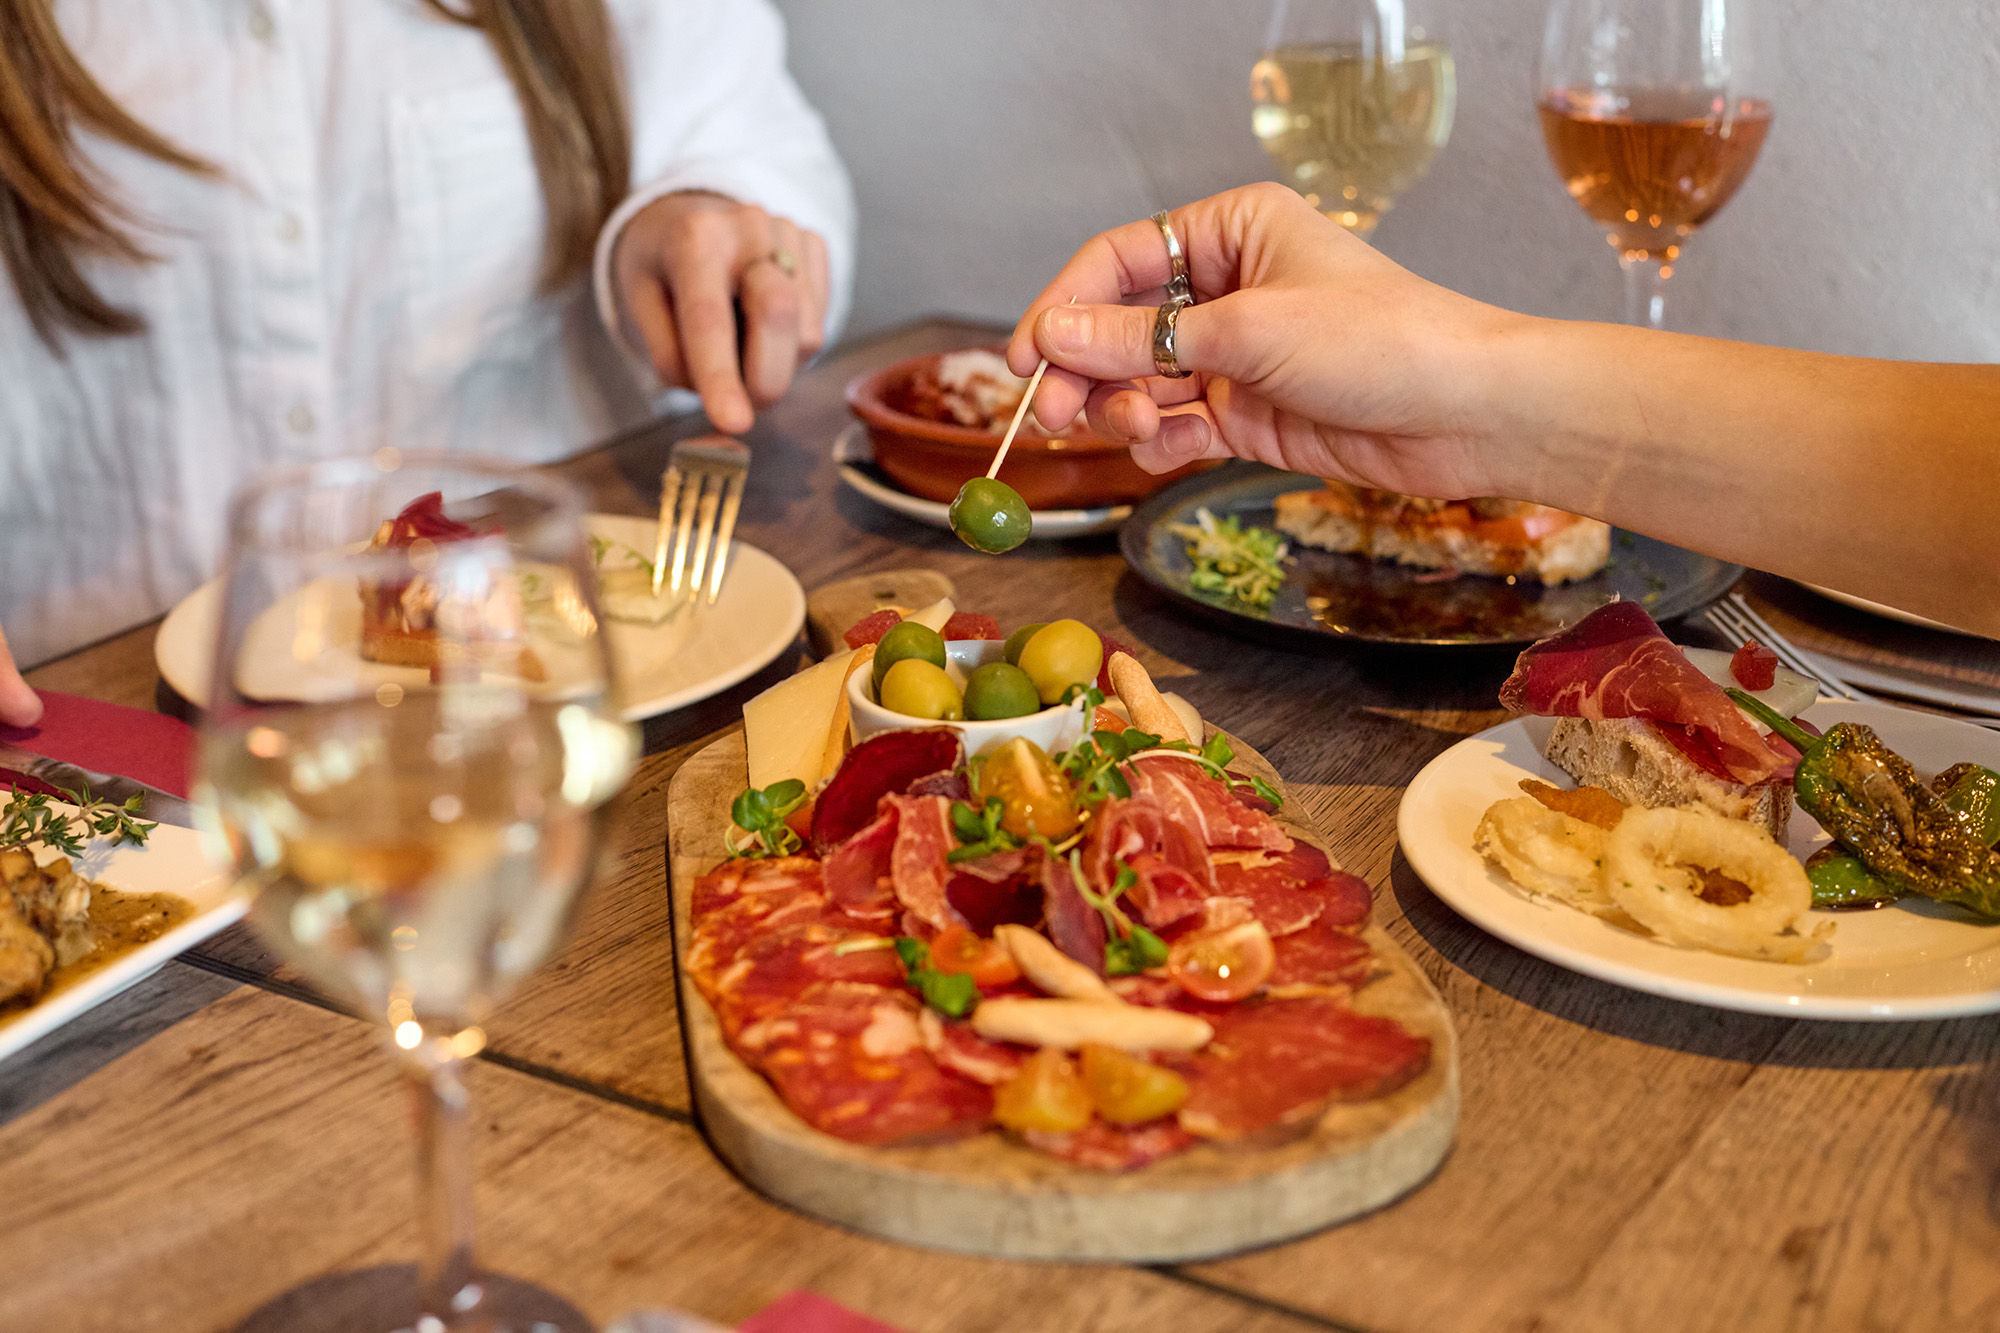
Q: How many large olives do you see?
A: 6